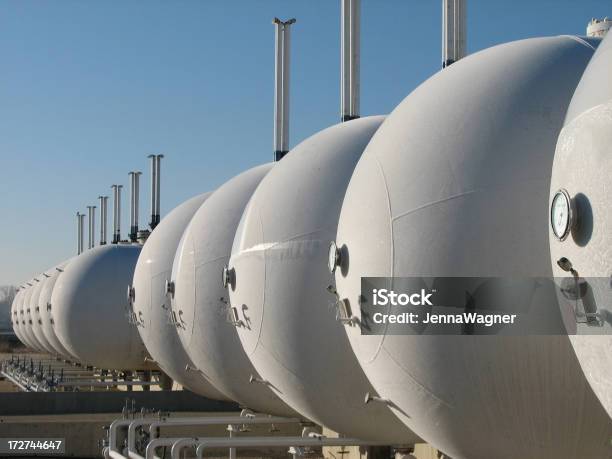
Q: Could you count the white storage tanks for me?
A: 11